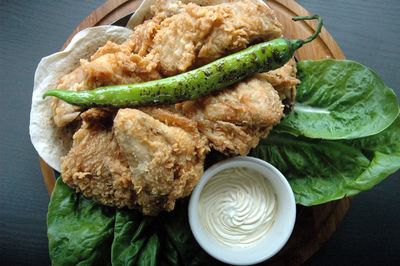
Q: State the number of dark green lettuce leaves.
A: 4